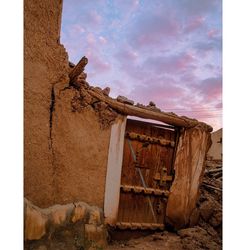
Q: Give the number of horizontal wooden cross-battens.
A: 3